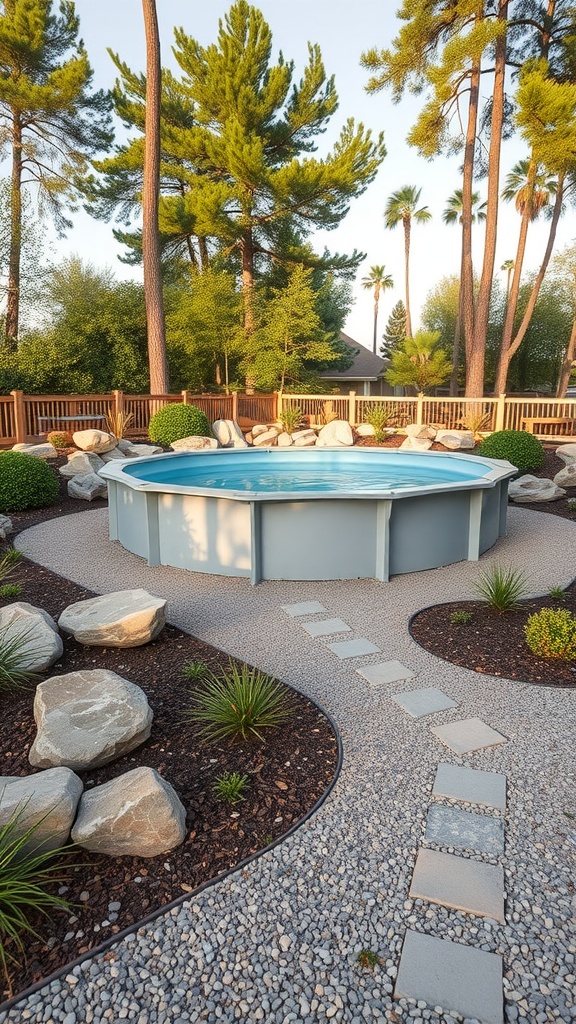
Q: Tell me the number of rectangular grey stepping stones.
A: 10